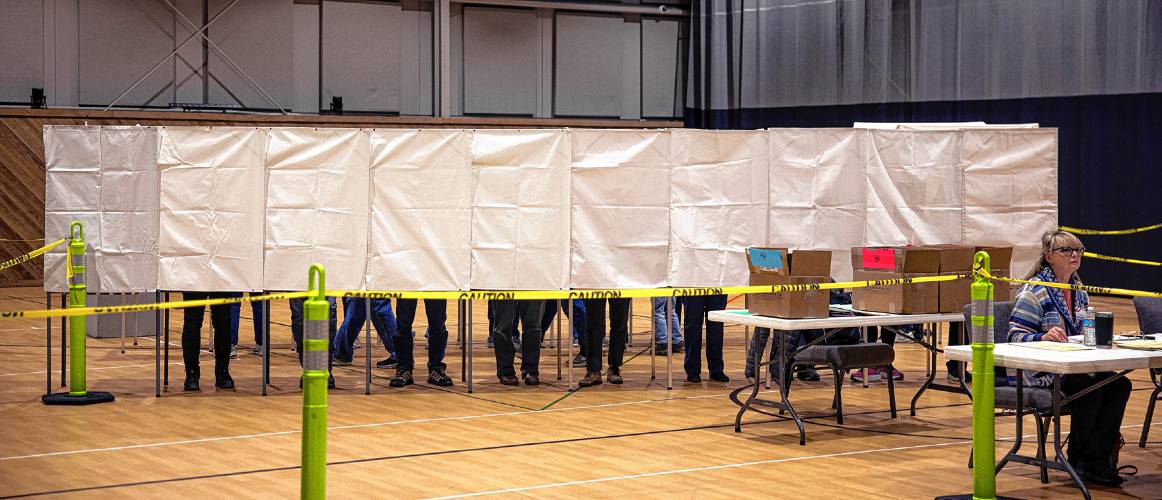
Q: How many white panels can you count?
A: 10